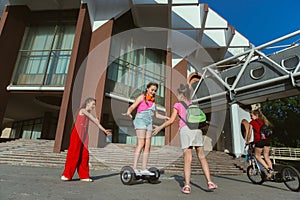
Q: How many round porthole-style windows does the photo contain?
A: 3